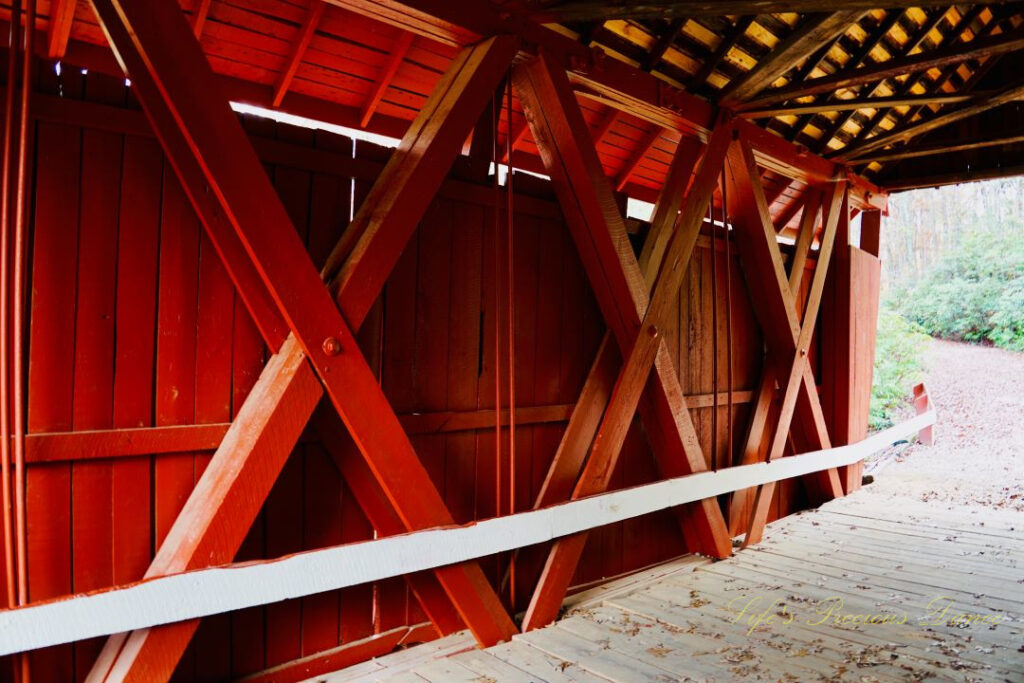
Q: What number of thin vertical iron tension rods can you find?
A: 6